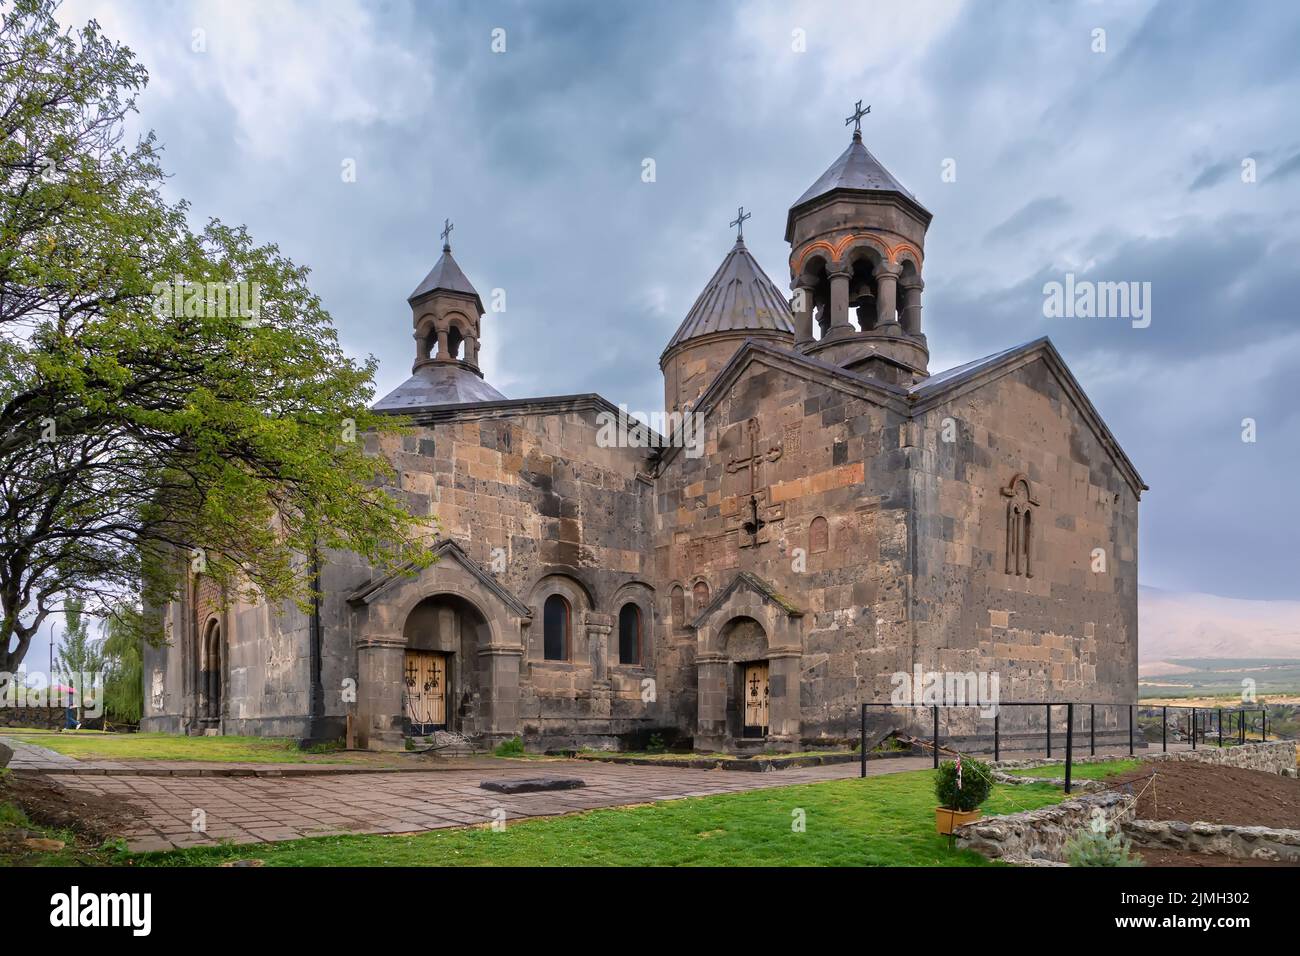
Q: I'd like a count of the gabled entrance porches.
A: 2